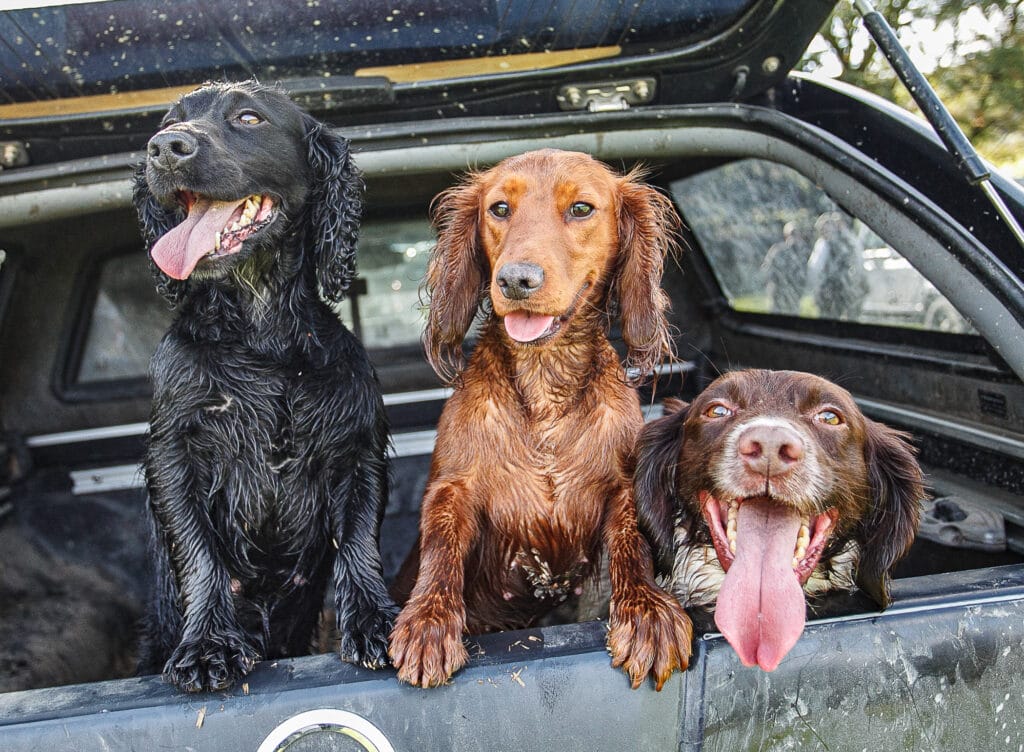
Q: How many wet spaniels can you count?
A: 3